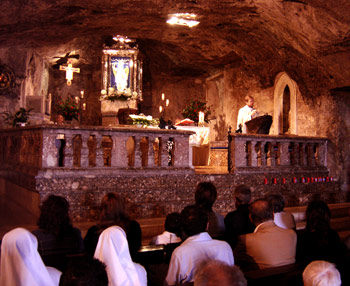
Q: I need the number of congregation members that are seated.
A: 14